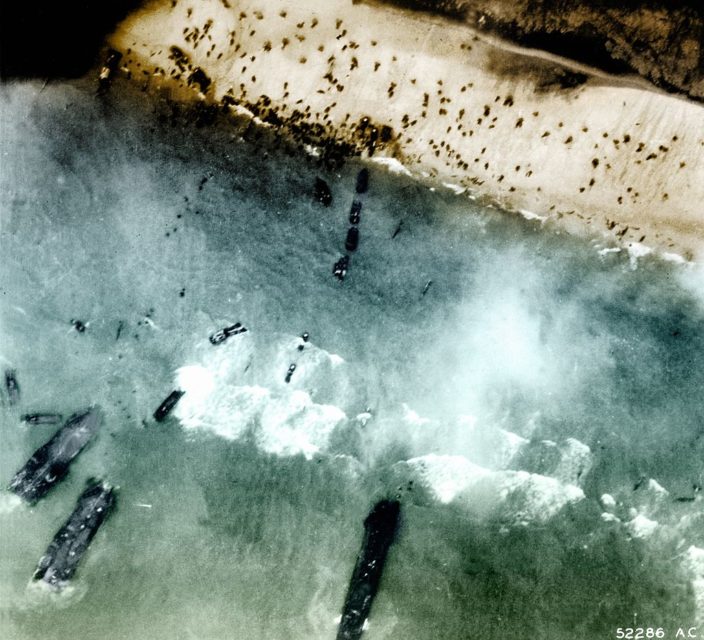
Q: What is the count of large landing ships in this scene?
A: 3